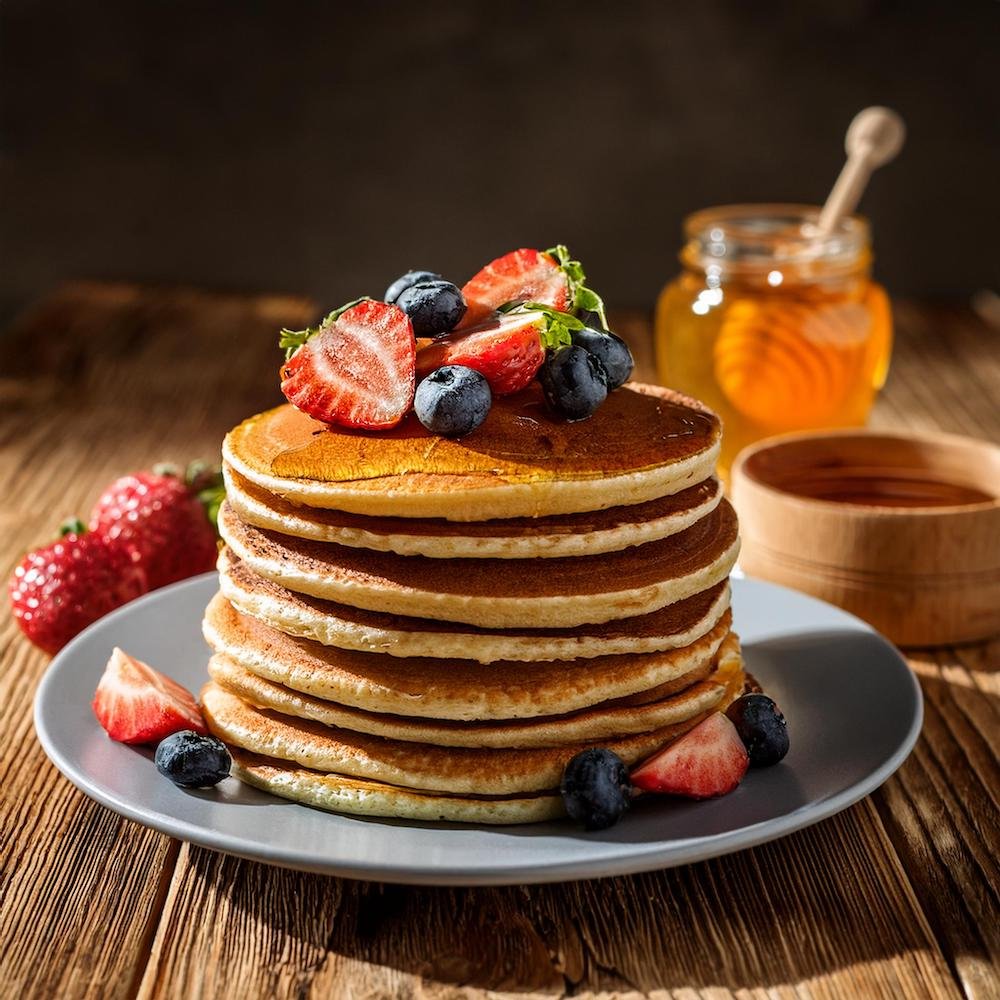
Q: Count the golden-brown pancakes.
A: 8